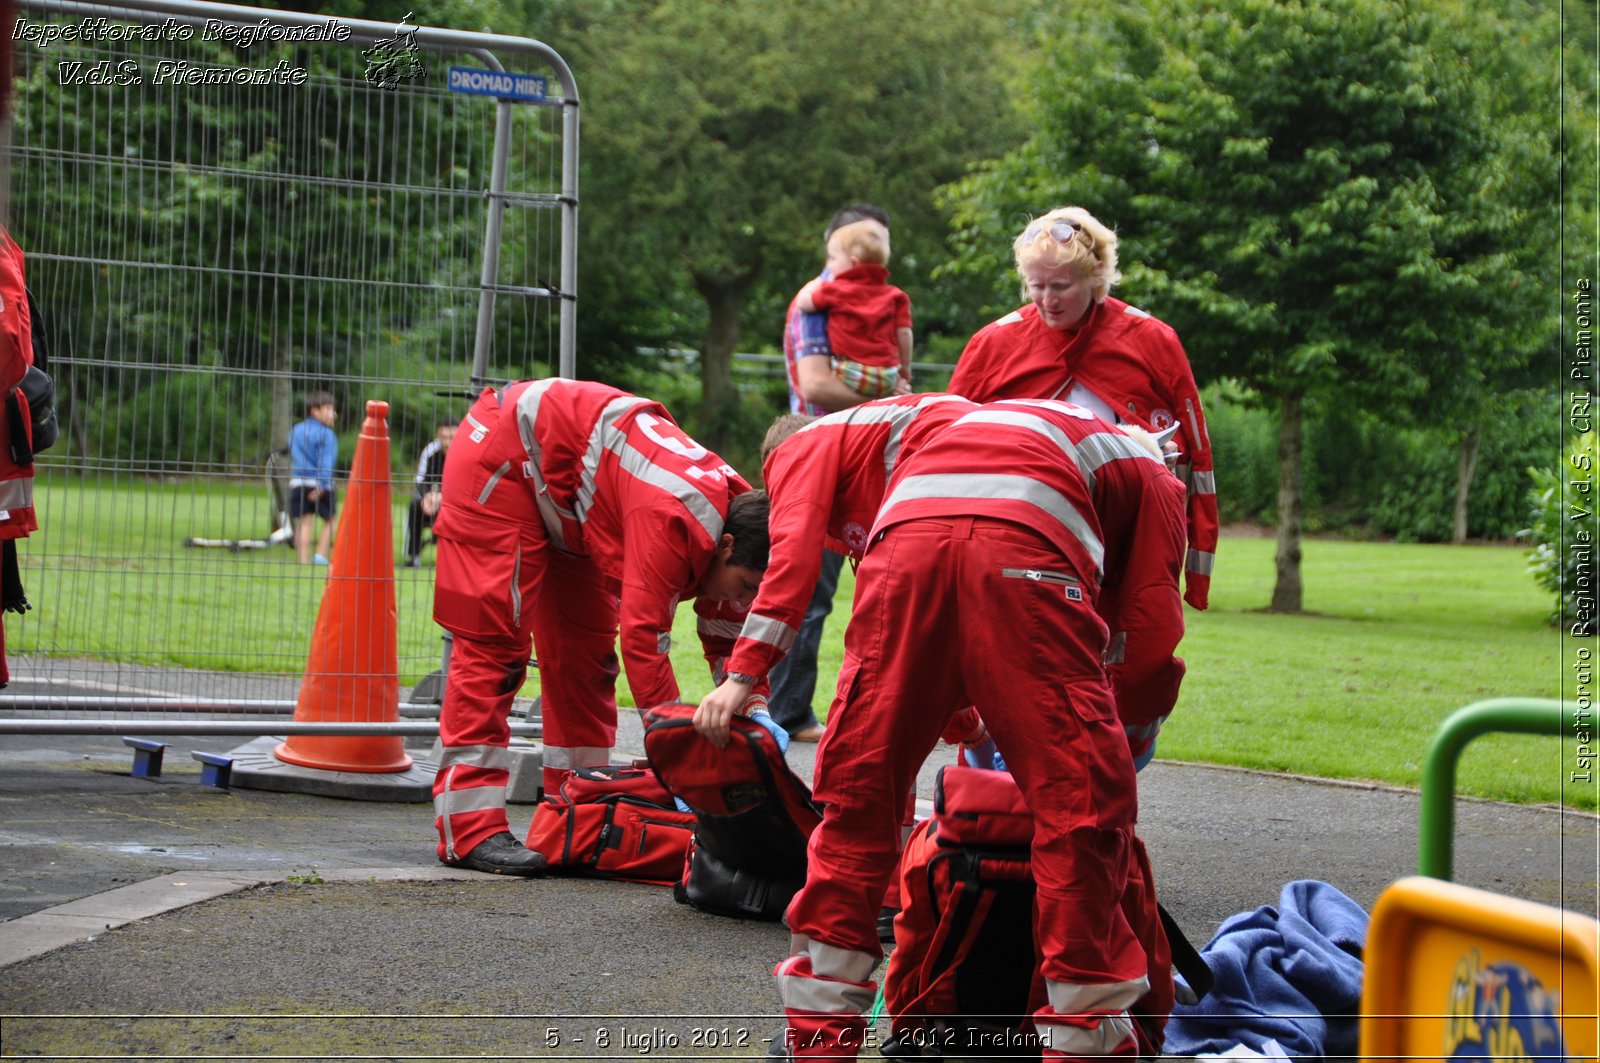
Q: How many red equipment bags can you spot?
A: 3